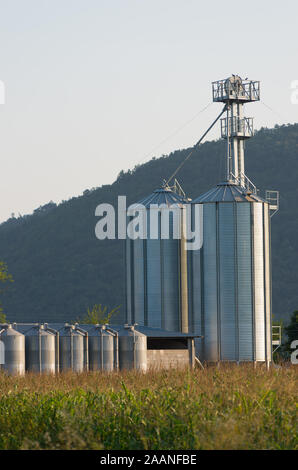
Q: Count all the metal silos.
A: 7